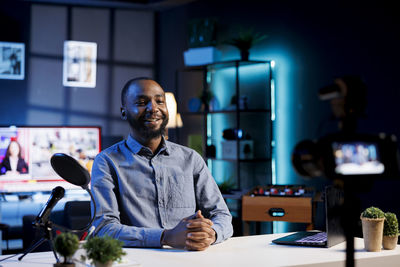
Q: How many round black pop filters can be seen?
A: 1